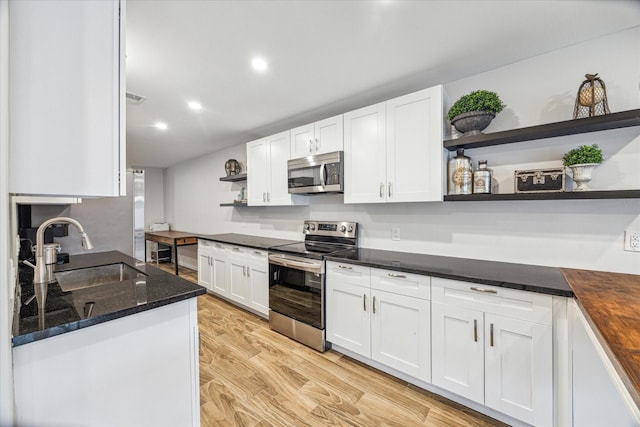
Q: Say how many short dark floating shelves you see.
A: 2